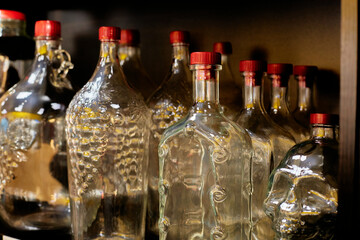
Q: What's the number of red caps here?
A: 11